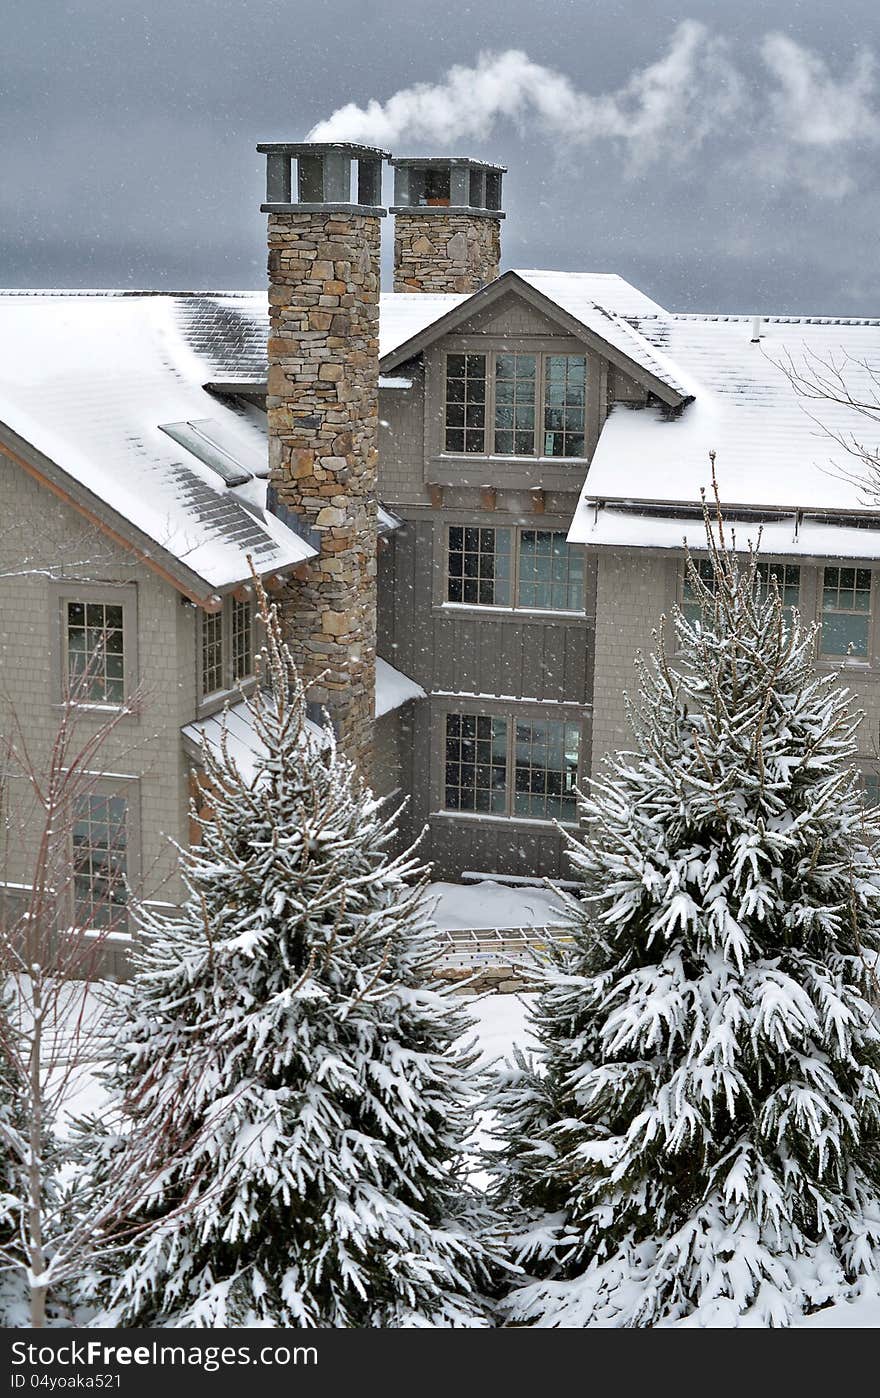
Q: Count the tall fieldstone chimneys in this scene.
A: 2